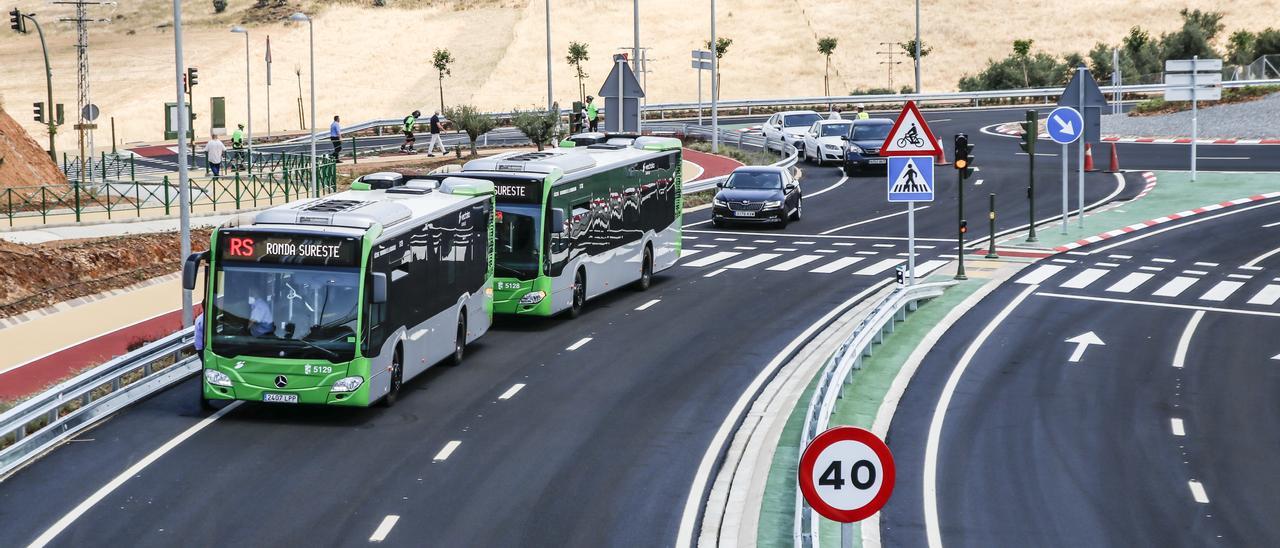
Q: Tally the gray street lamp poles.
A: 7